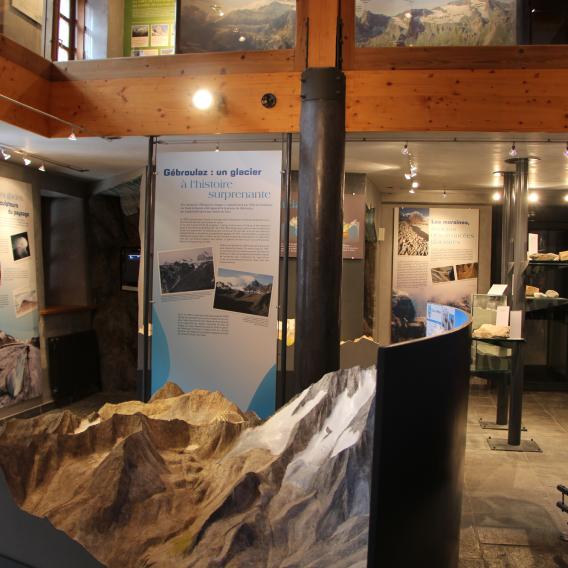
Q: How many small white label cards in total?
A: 4